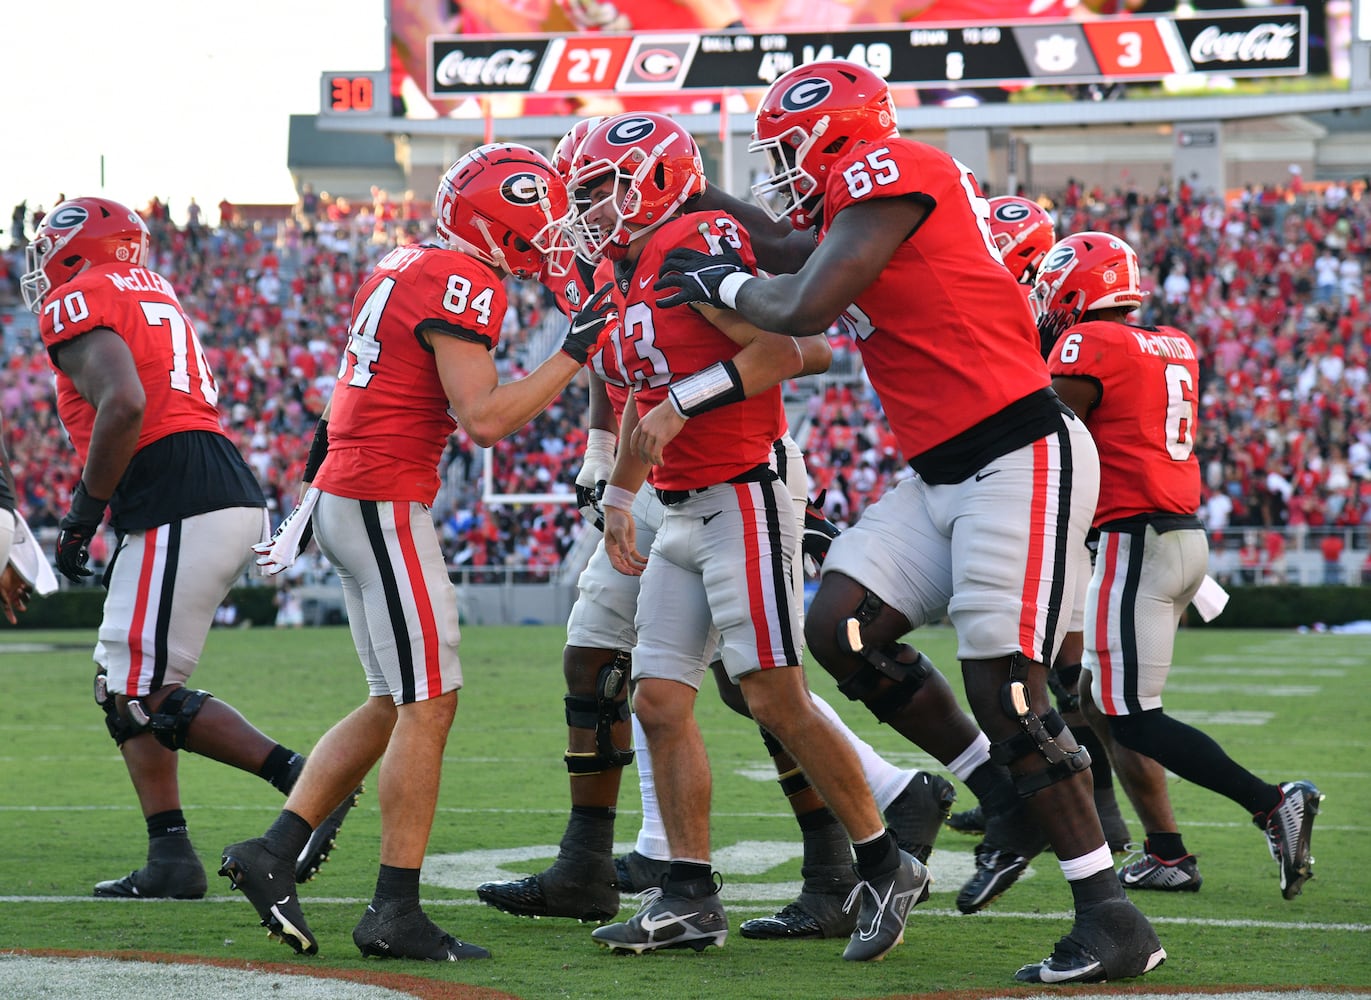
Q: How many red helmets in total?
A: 7